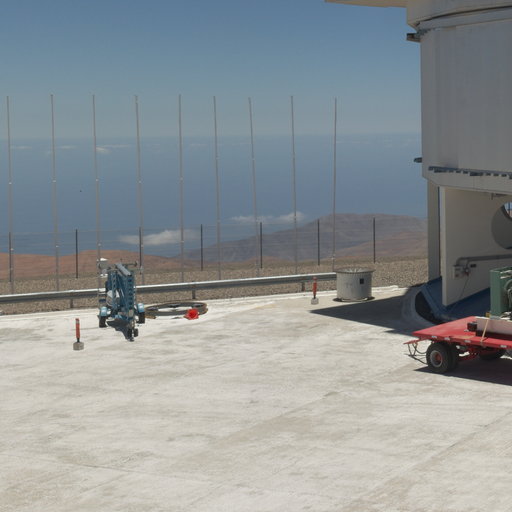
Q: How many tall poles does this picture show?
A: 9